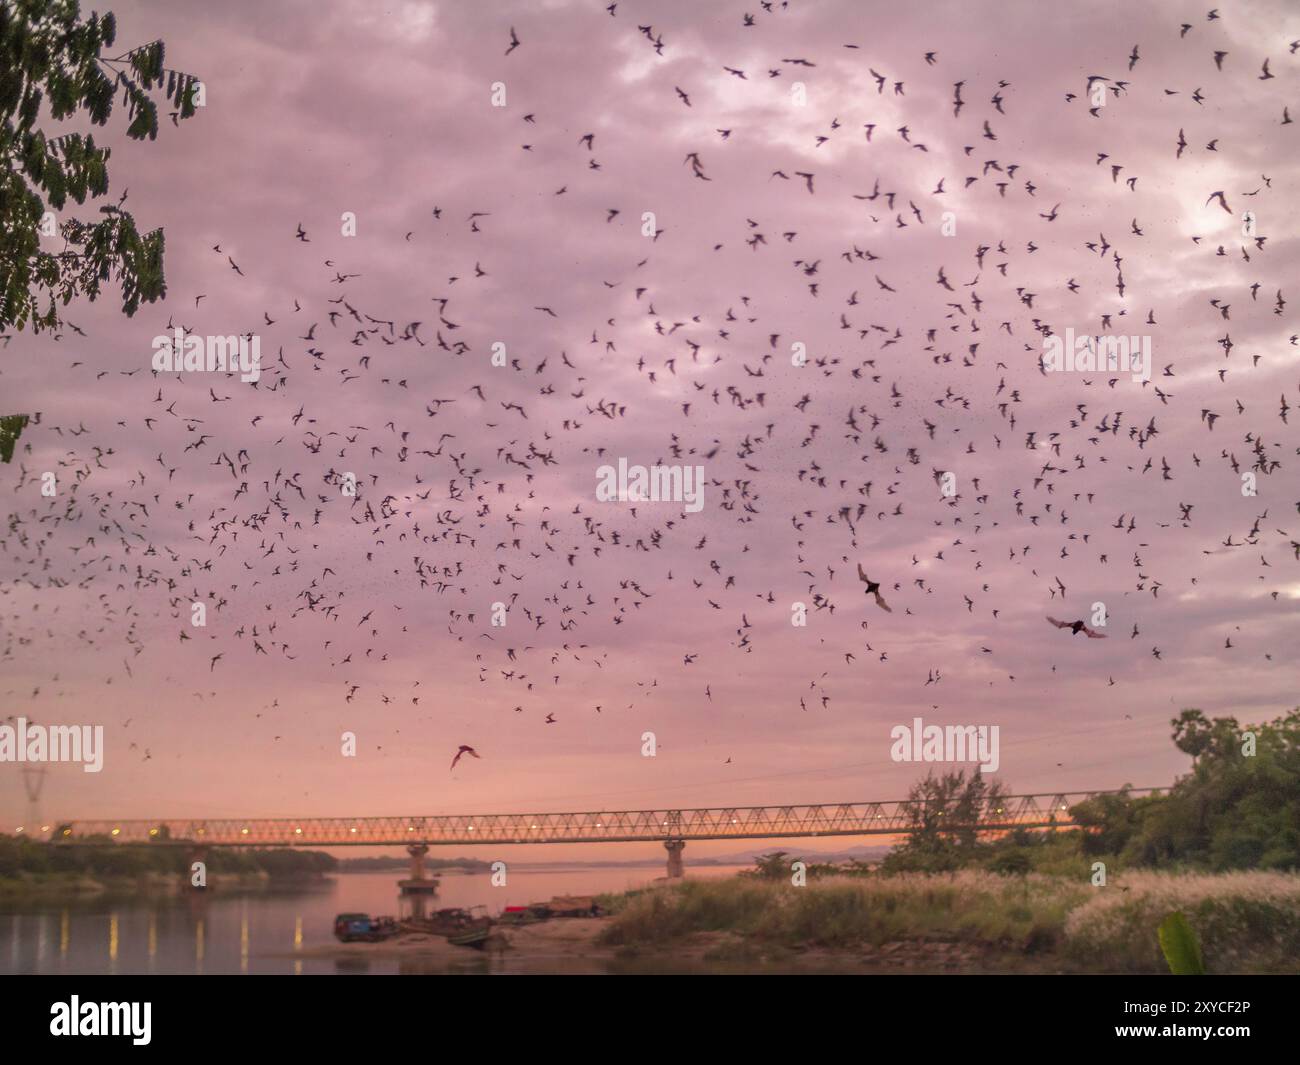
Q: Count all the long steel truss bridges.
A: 1